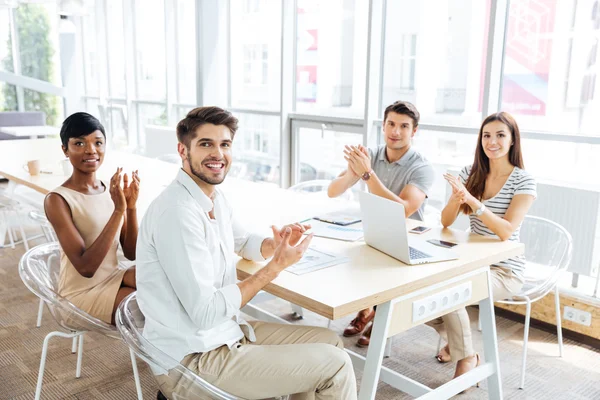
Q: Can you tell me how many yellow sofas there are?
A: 0